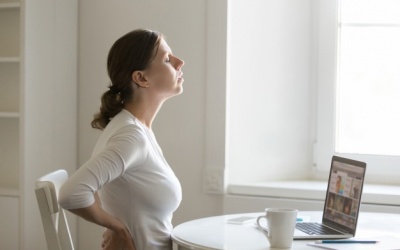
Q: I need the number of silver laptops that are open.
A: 1